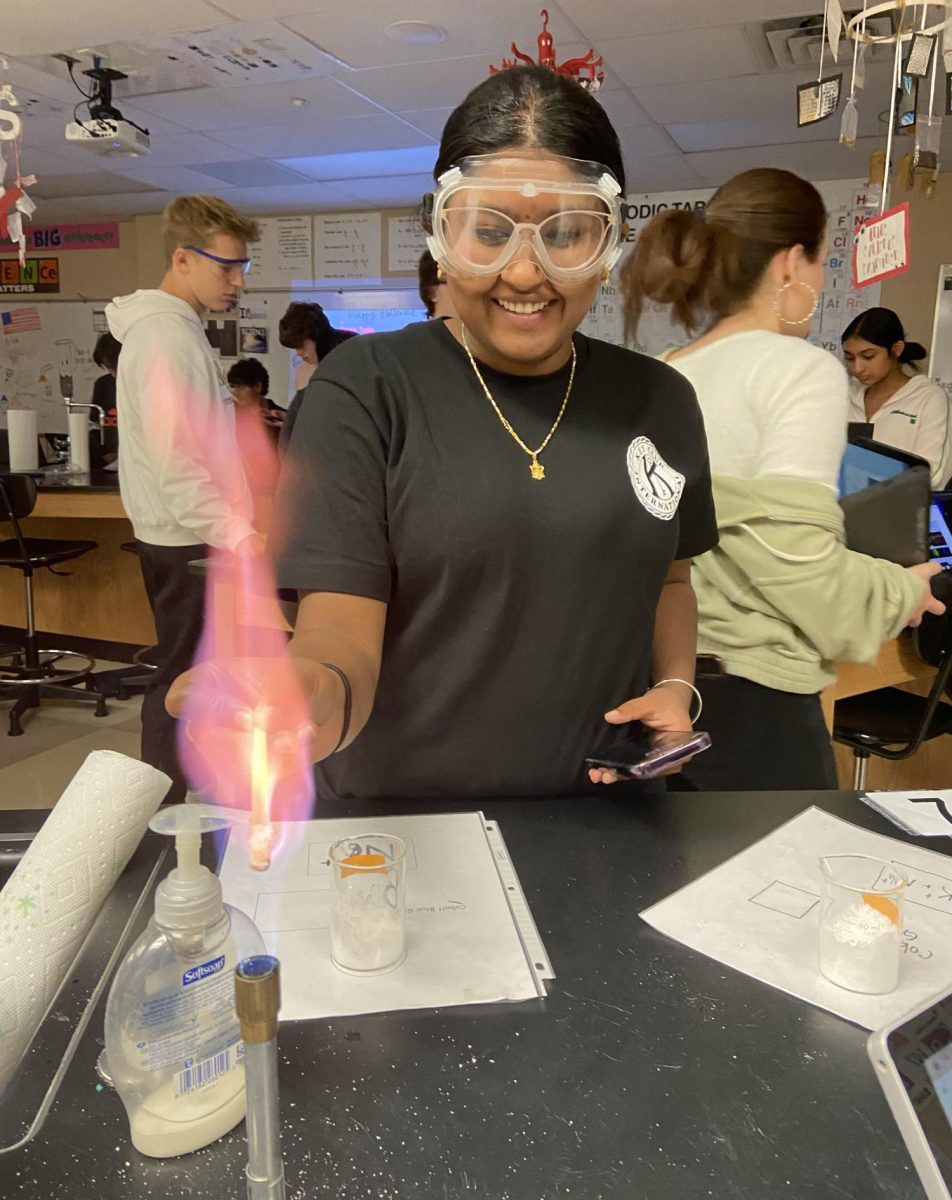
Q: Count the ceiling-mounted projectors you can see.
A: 1